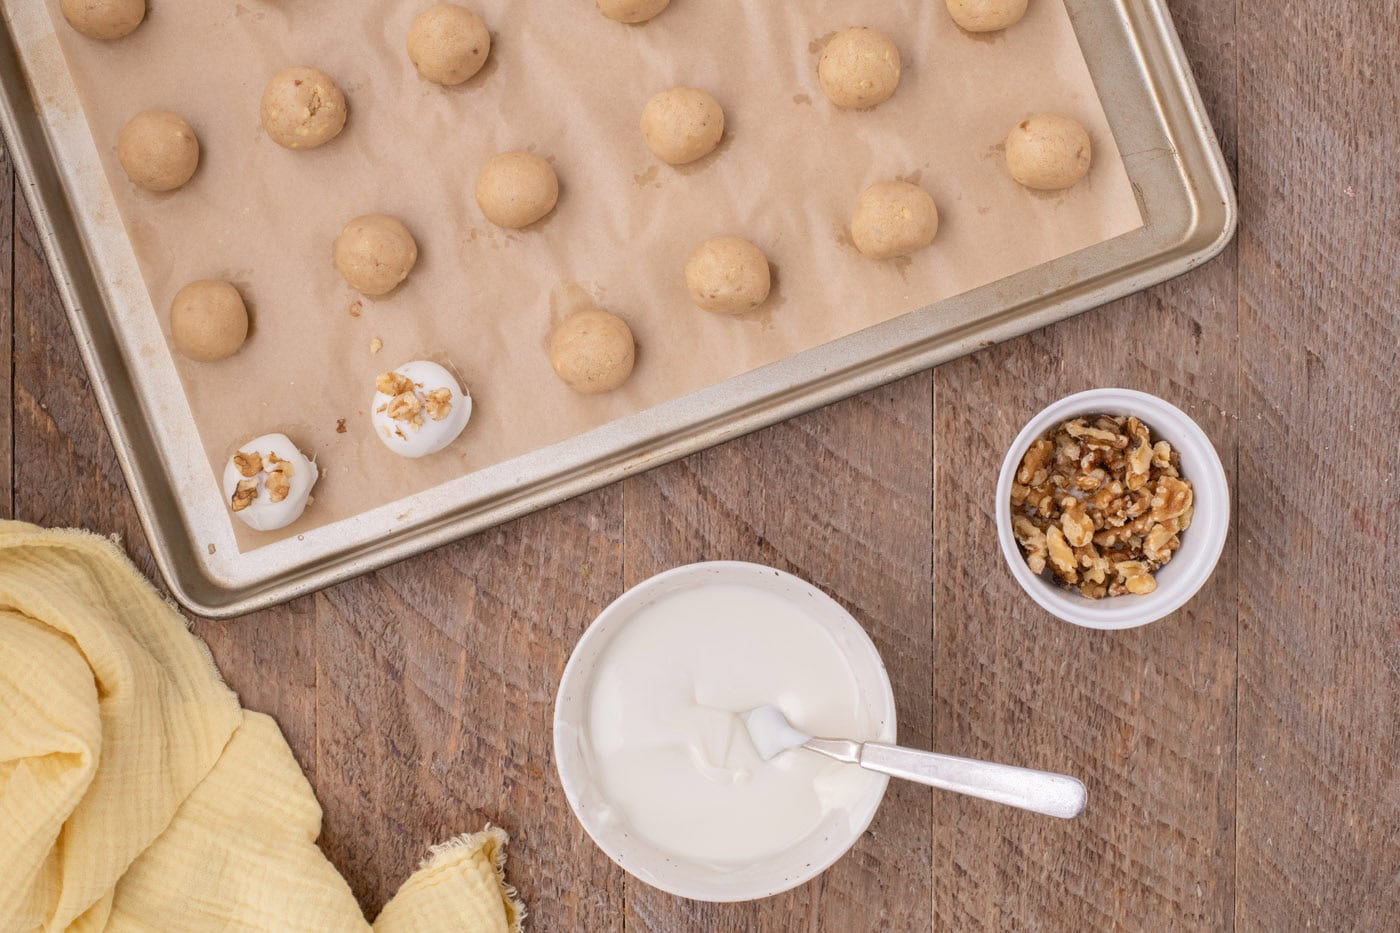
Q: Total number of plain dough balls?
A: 15